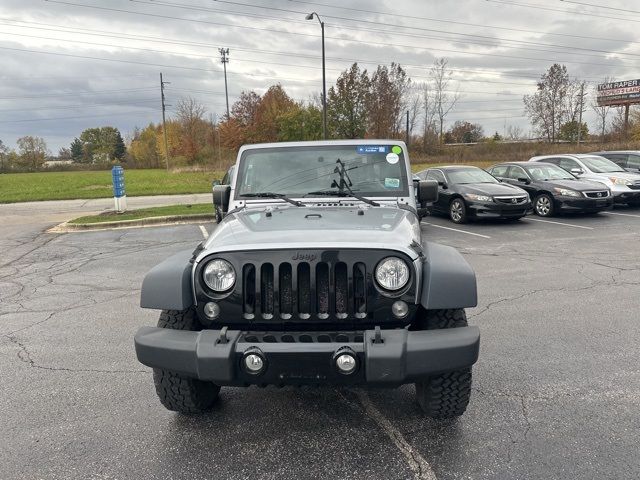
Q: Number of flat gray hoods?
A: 1